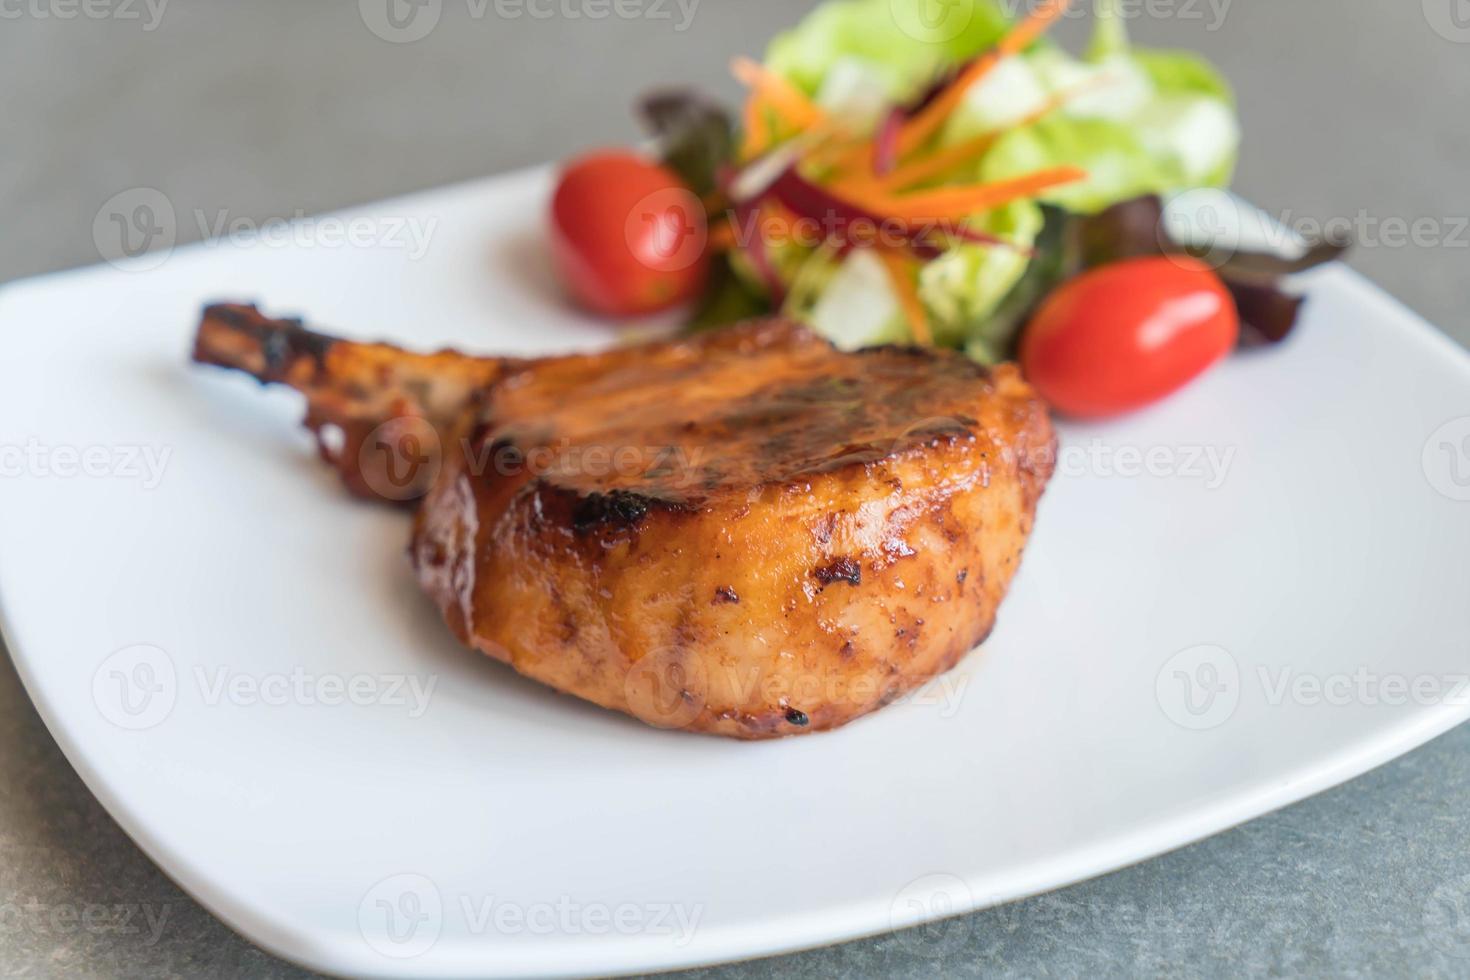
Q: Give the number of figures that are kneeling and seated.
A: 0